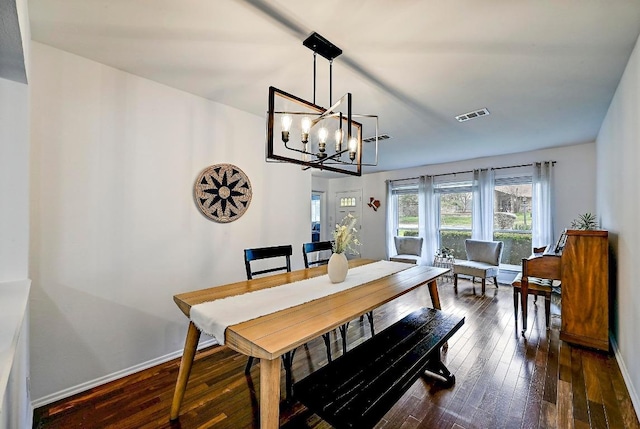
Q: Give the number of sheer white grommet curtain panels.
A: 4